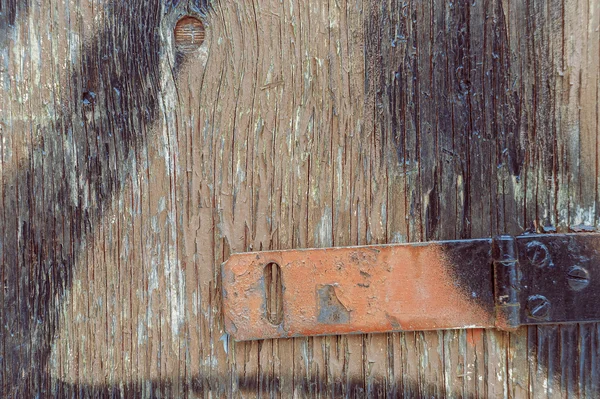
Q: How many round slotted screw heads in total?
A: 3